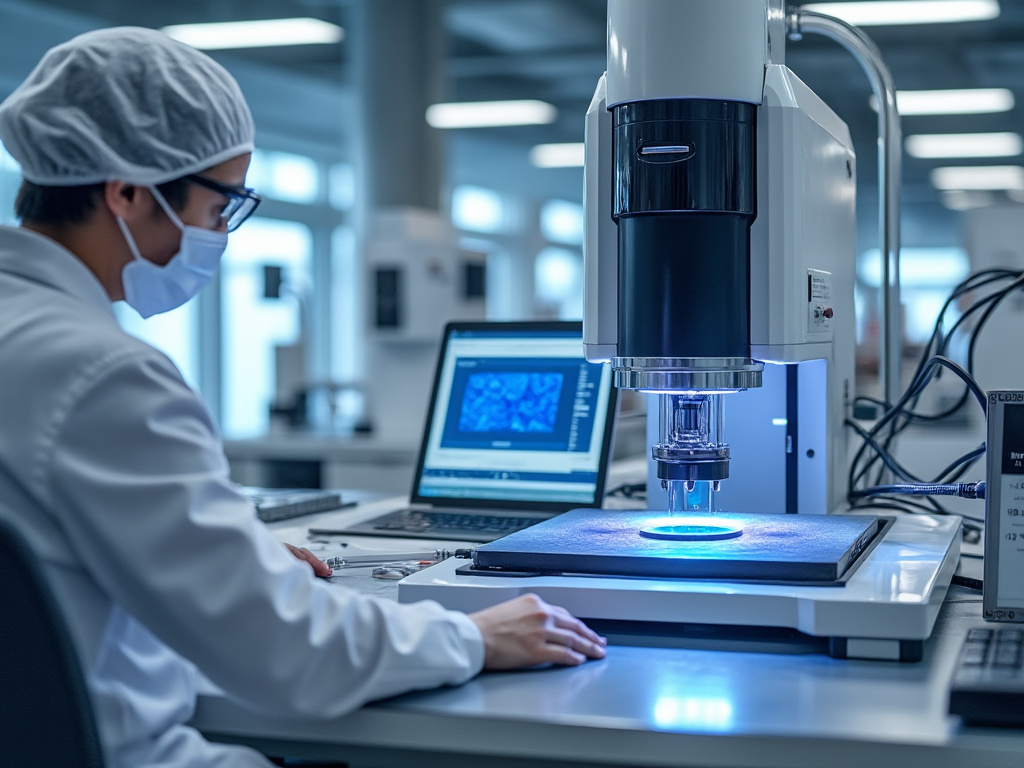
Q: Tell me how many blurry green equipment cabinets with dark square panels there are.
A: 0